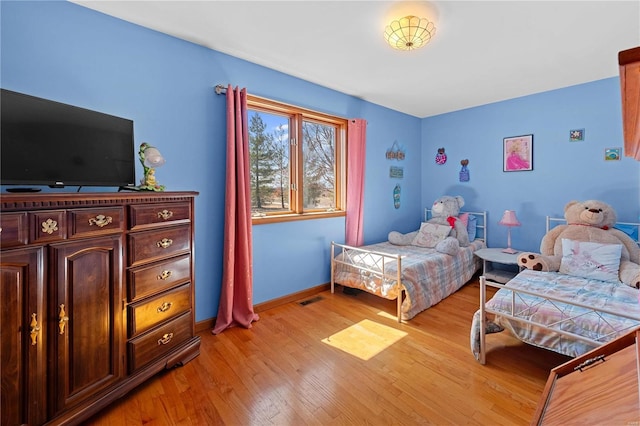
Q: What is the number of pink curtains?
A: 2